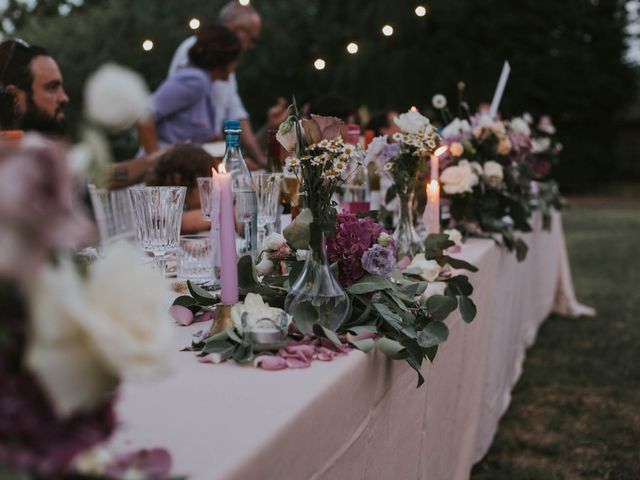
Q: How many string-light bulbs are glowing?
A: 7